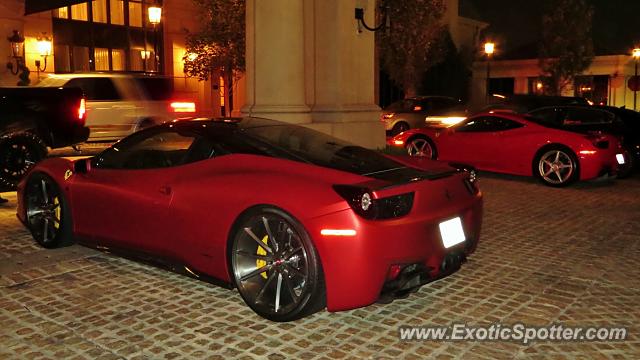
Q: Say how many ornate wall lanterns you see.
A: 2